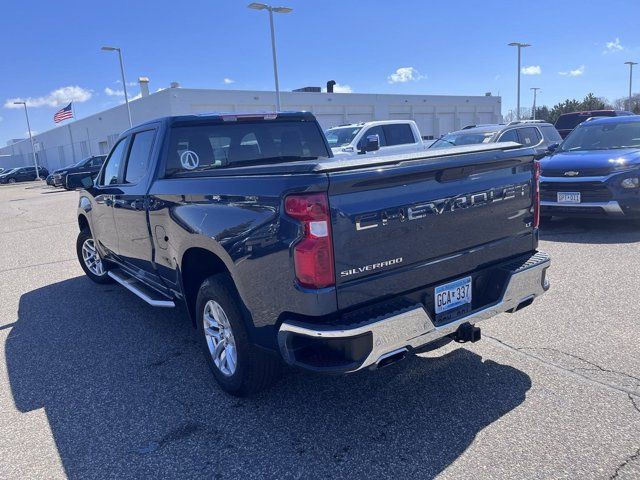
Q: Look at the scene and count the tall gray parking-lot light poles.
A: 6